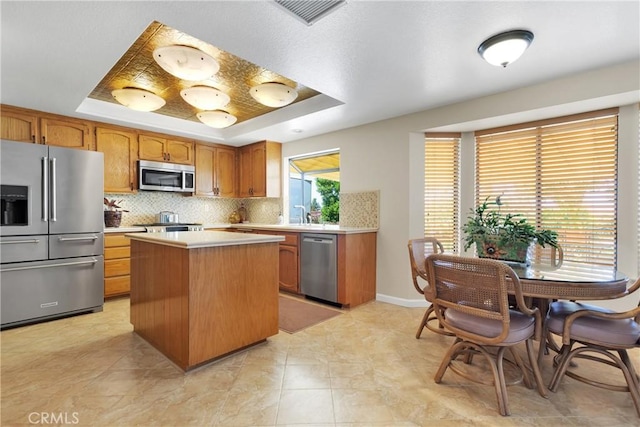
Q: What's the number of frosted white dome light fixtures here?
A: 6